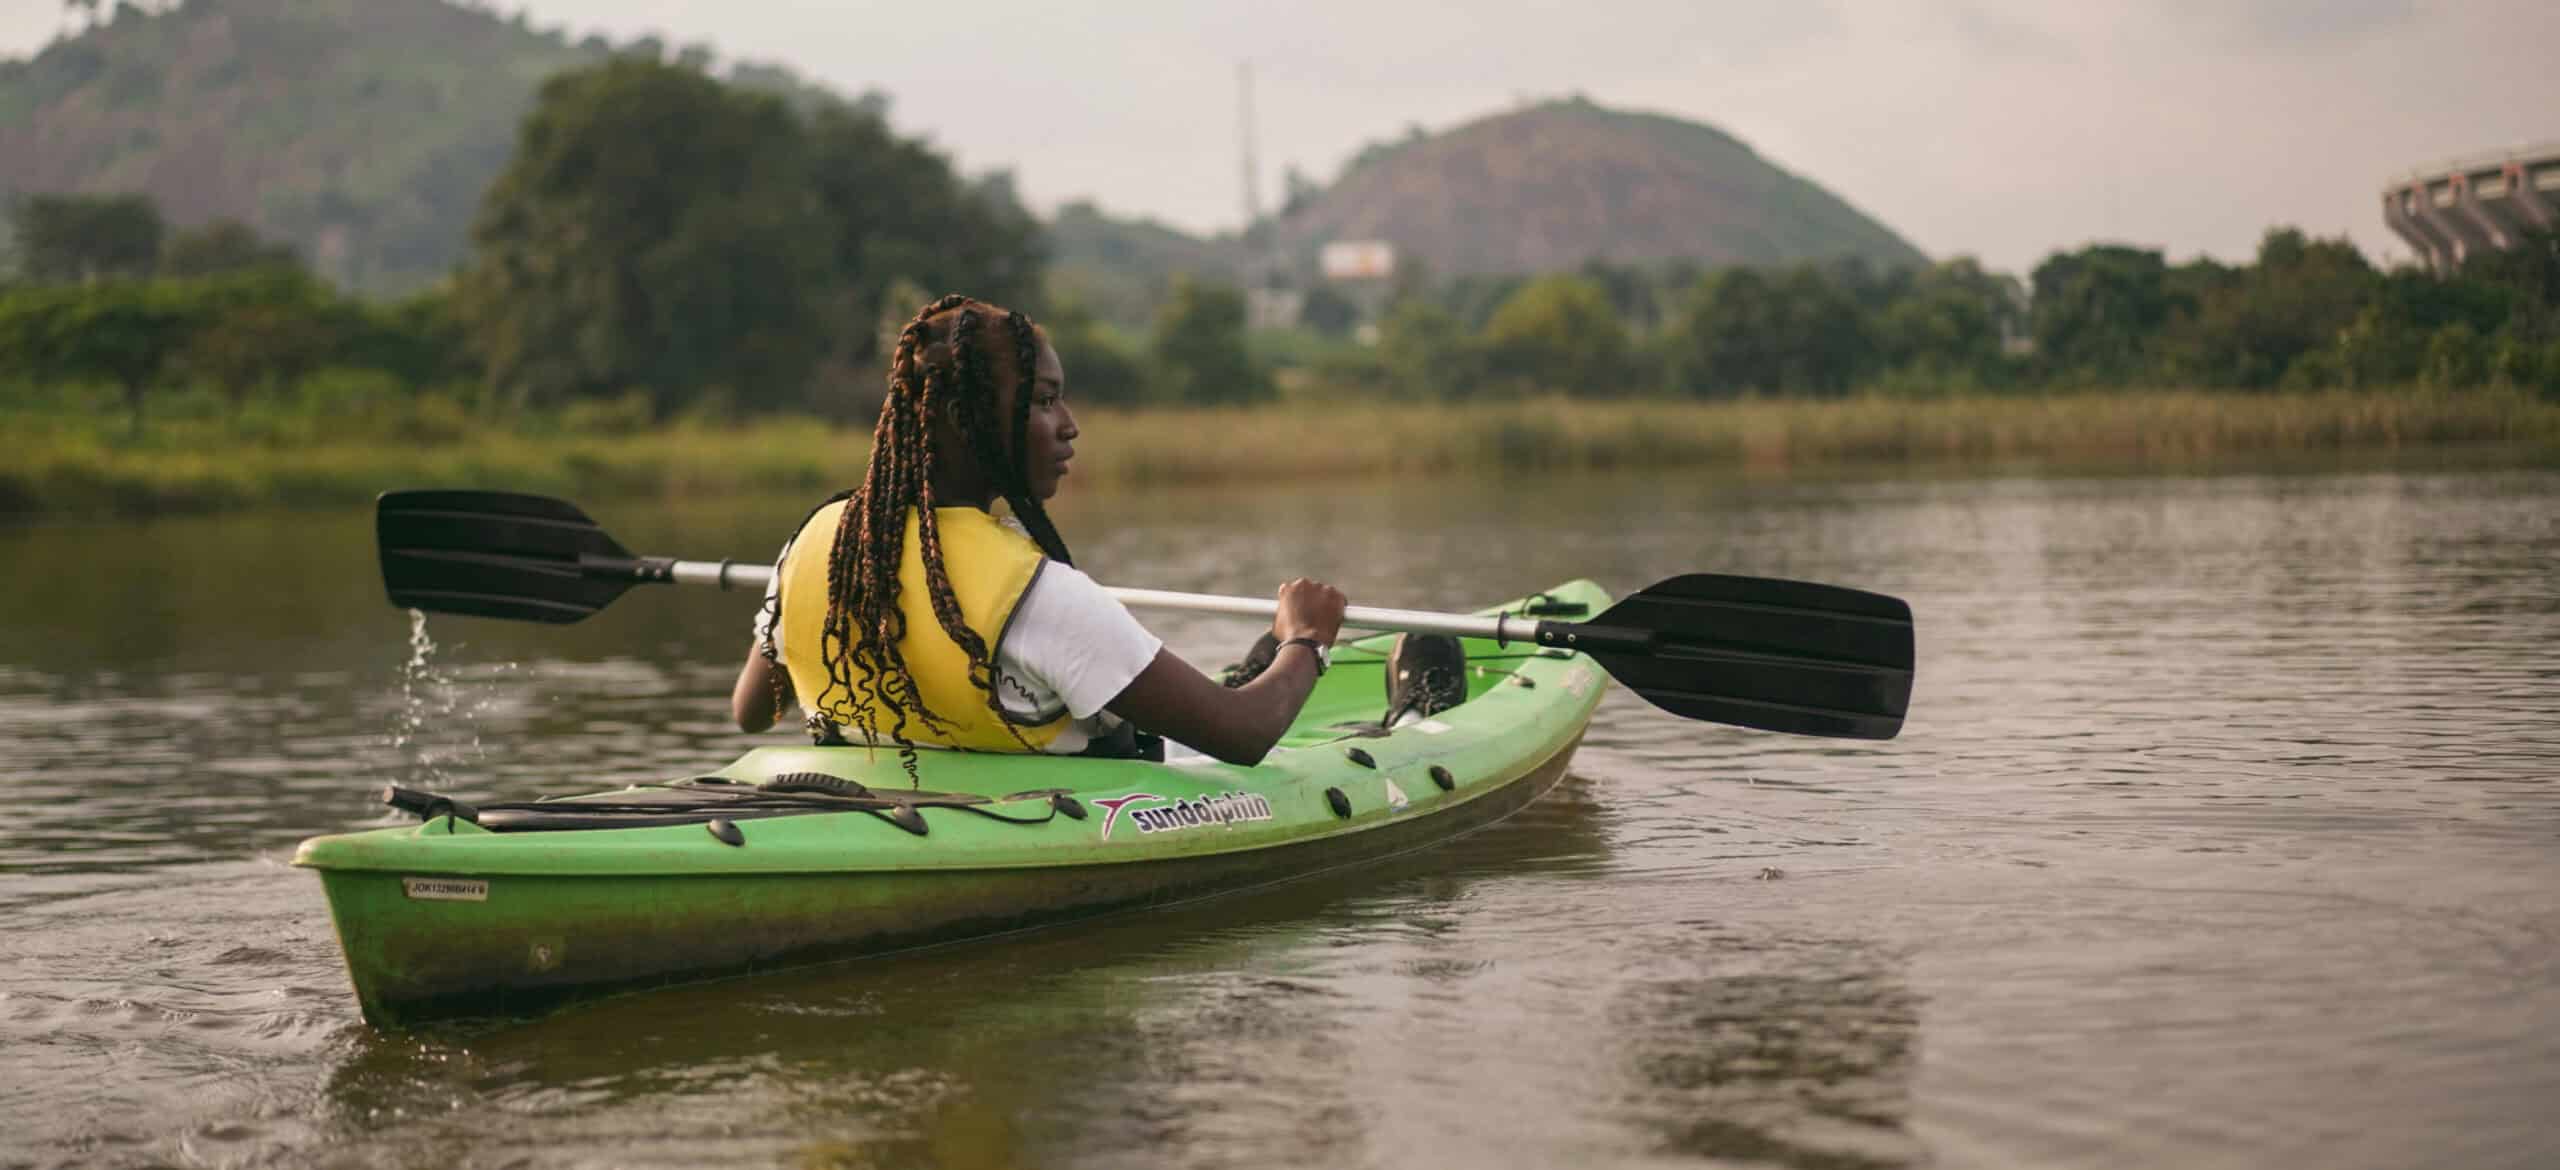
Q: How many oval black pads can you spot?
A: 6